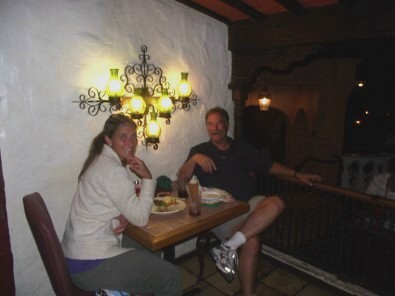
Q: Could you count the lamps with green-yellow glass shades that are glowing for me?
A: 5